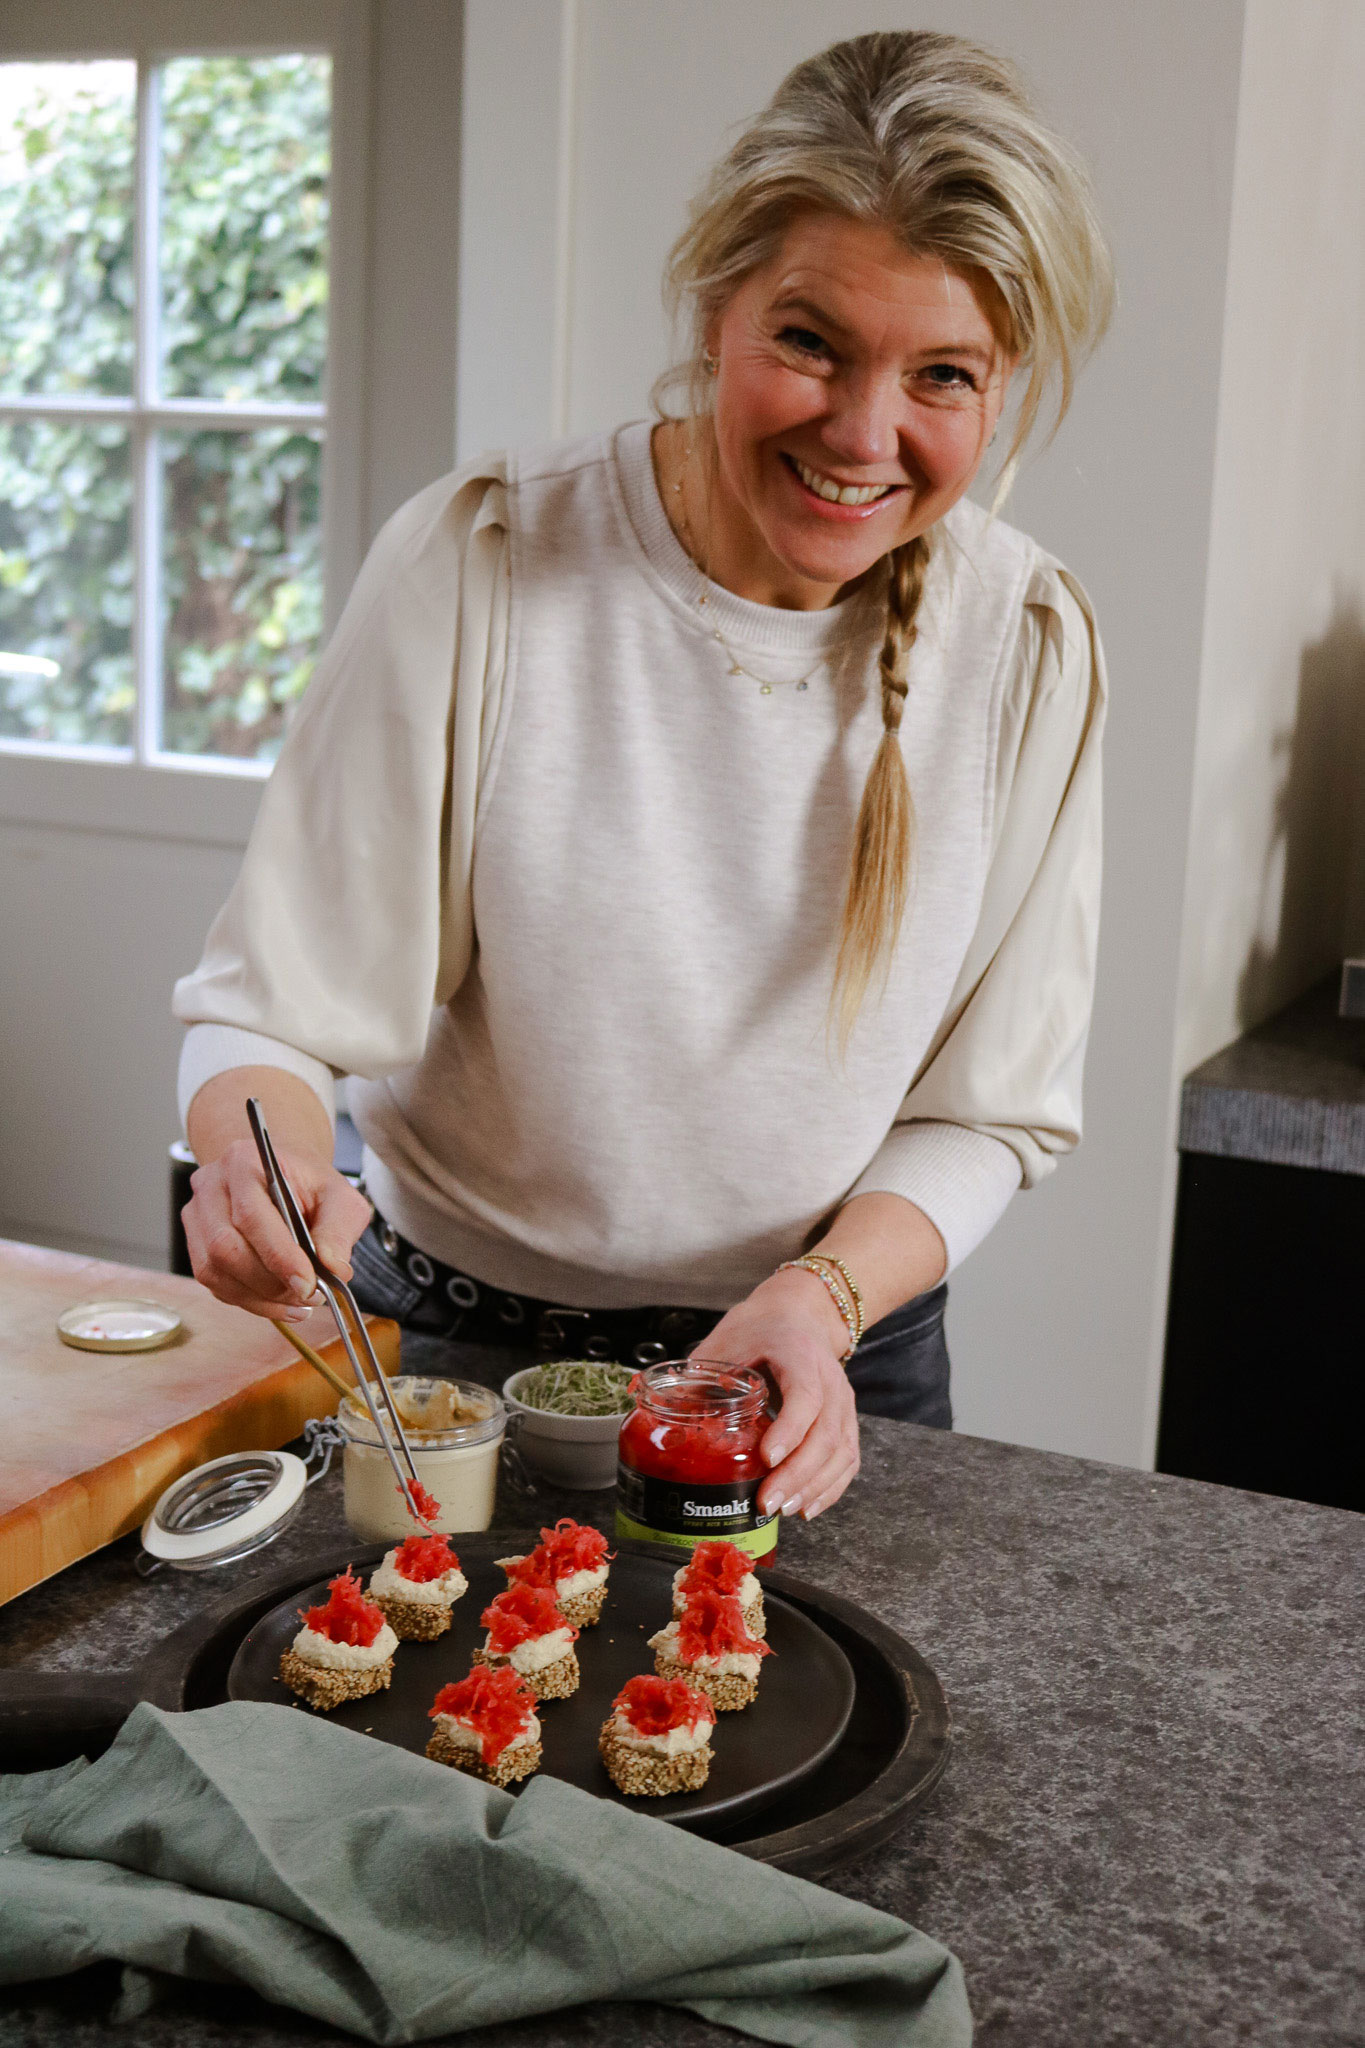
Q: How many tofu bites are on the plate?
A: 8